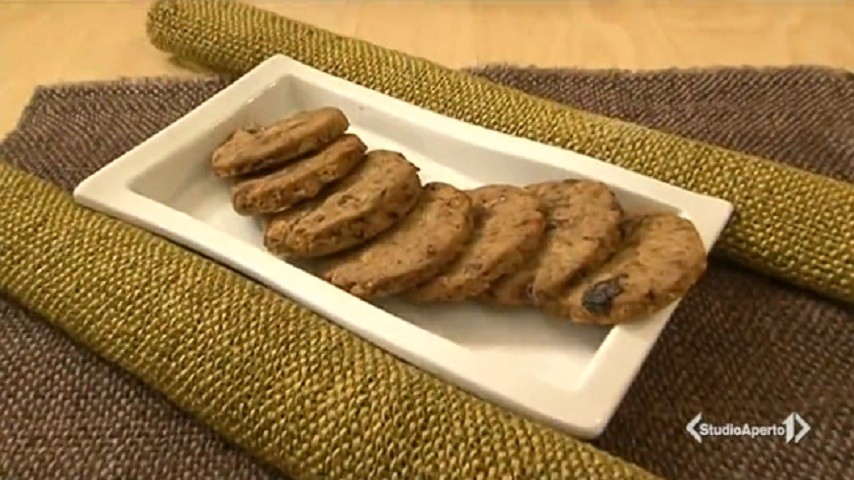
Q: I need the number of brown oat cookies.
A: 7